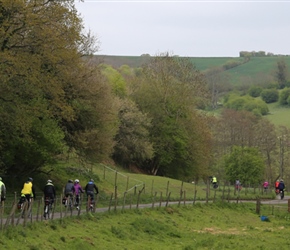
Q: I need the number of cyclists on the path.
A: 11